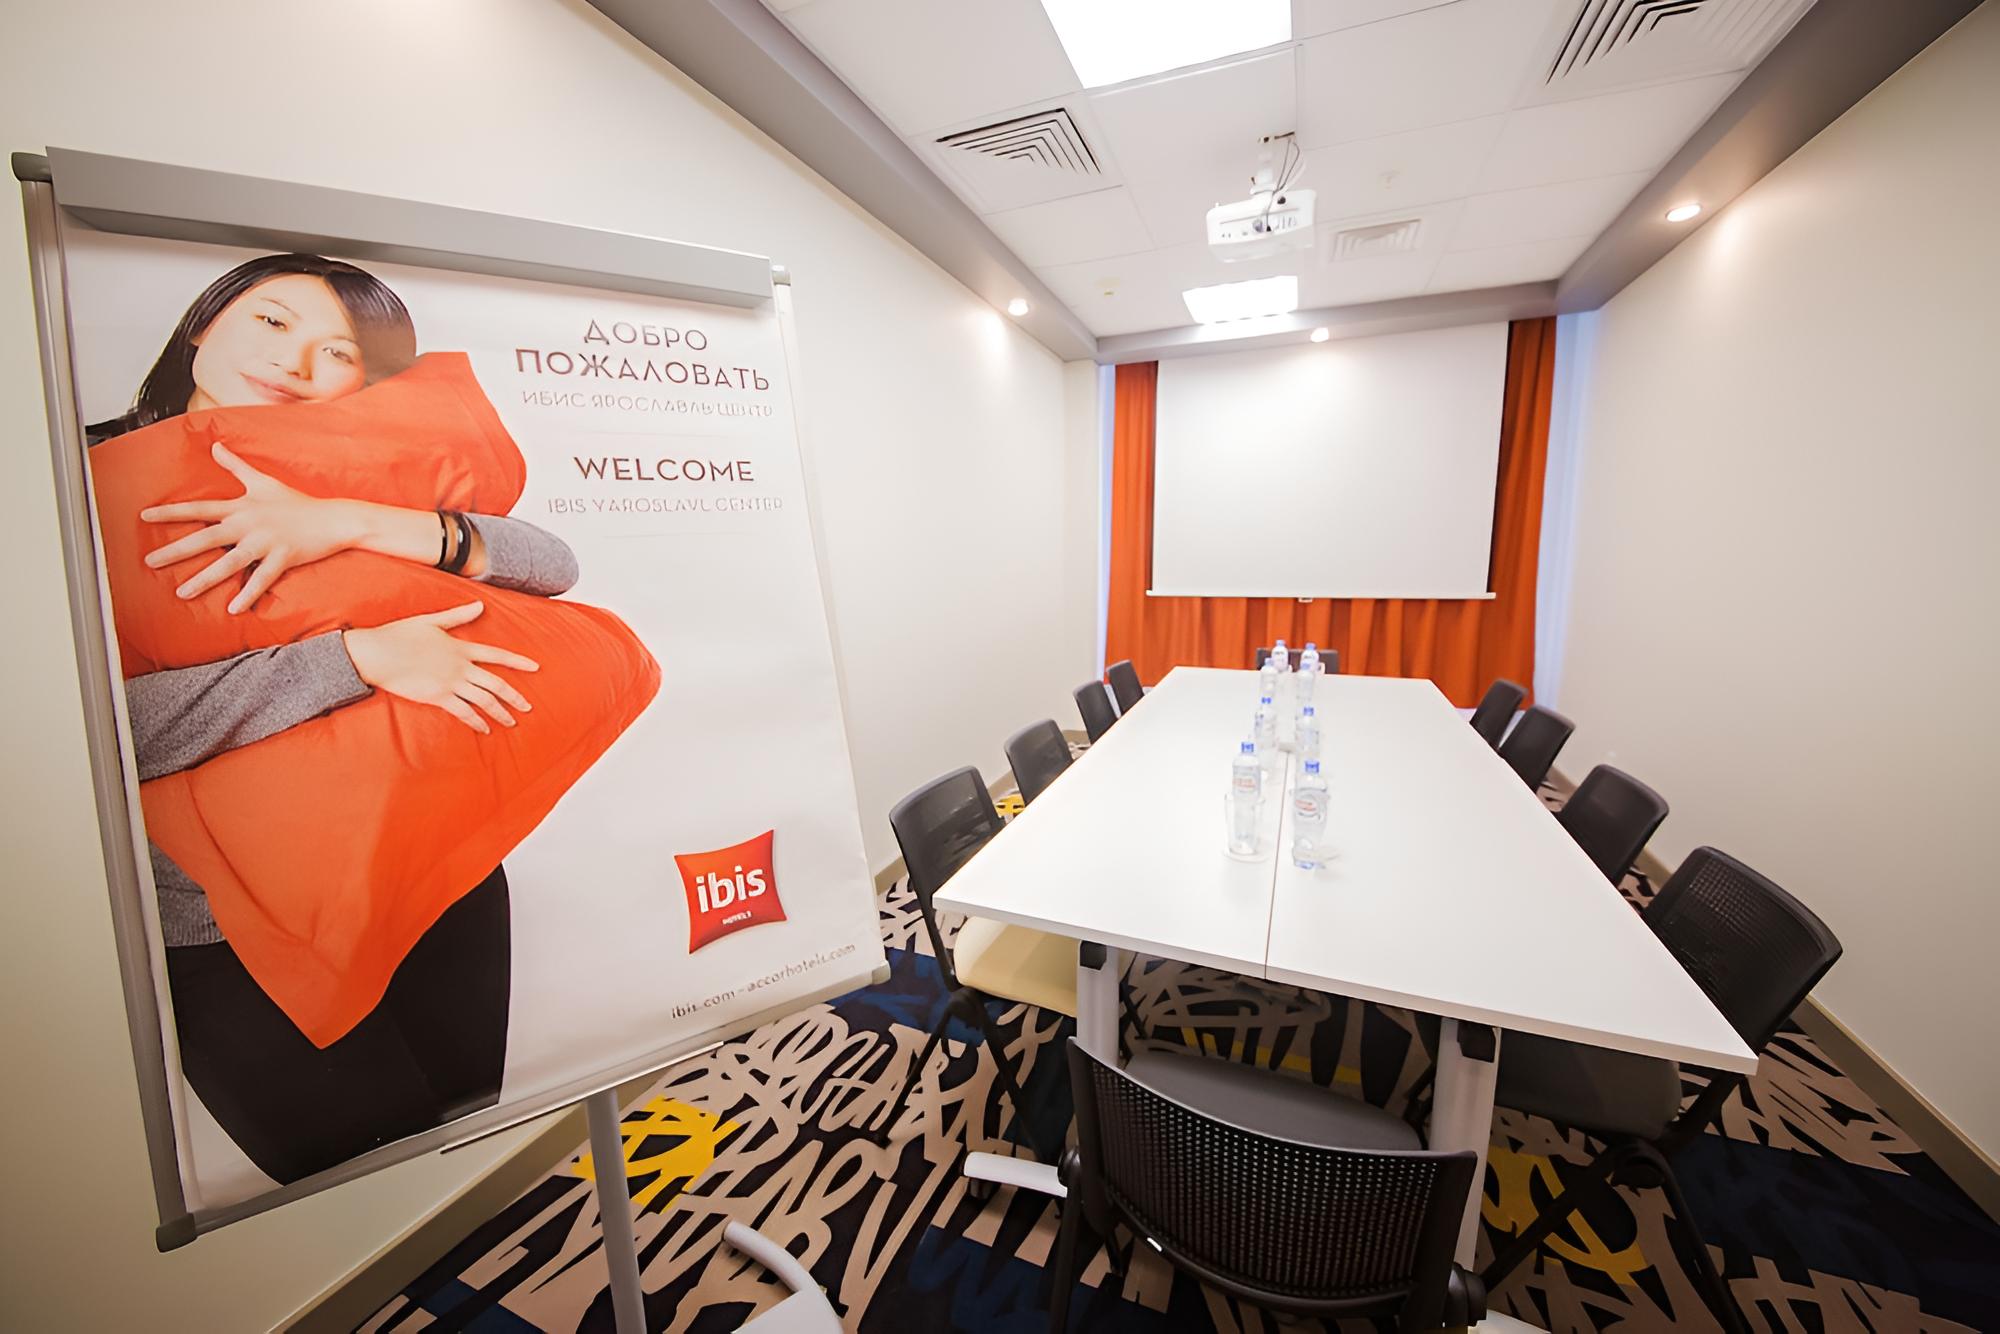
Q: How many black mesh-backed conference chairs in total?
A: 10